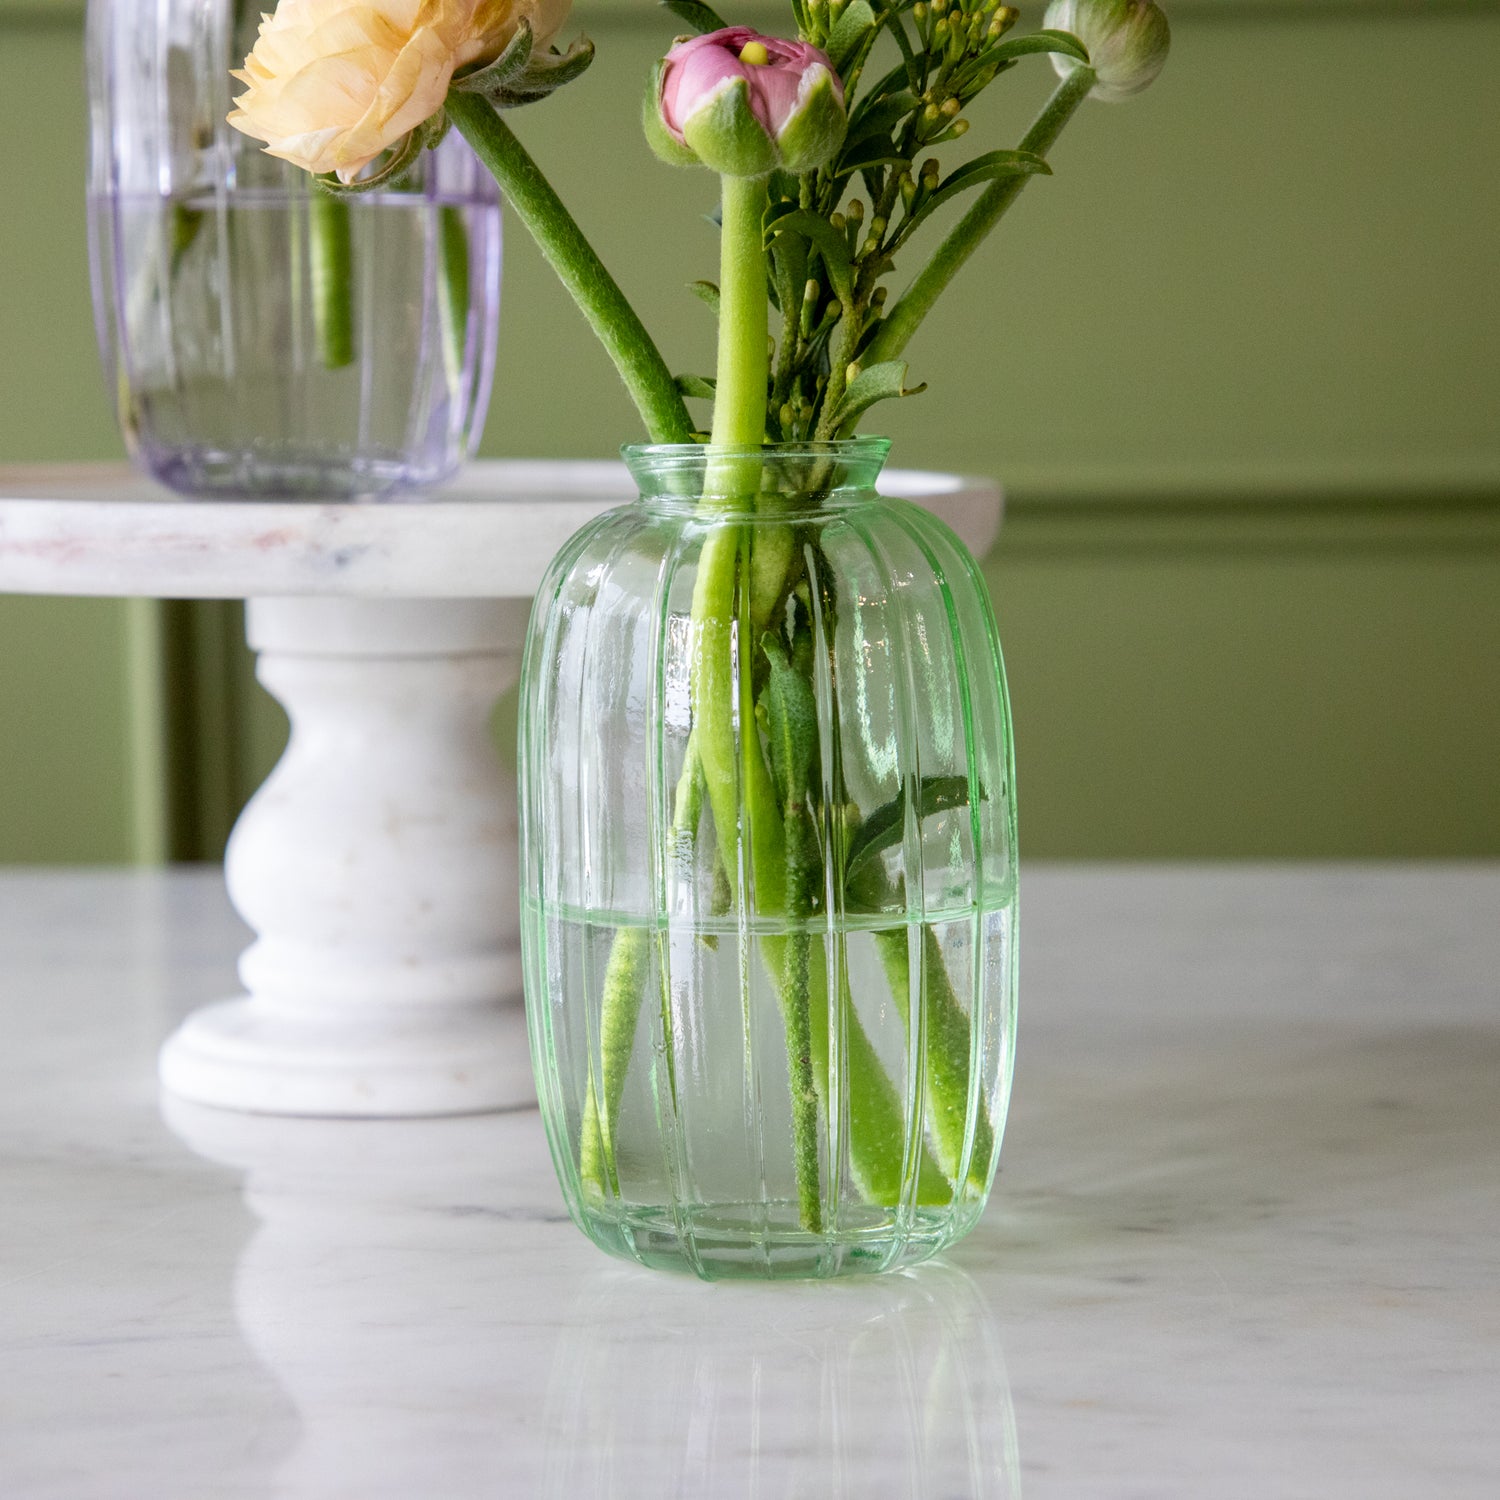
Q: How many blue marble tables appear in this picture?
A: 0